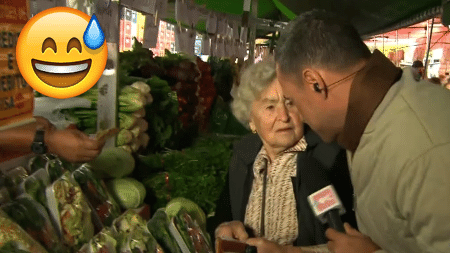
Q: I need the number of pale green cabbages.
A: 3